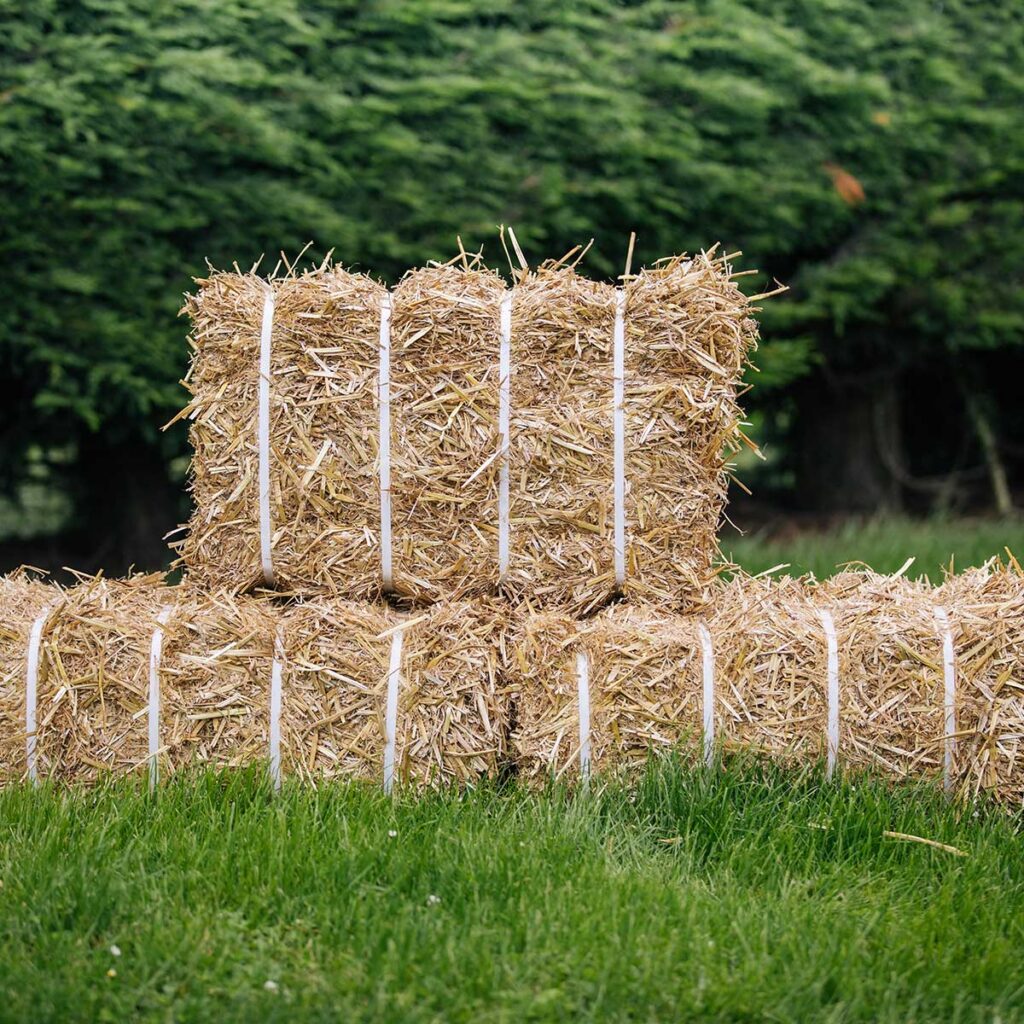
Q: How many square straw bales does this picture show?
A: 3